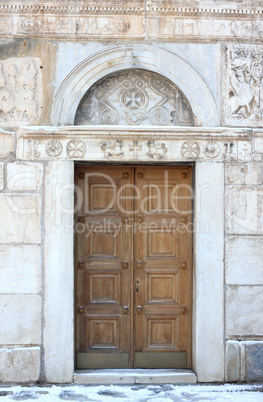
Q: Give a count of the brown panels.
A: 8